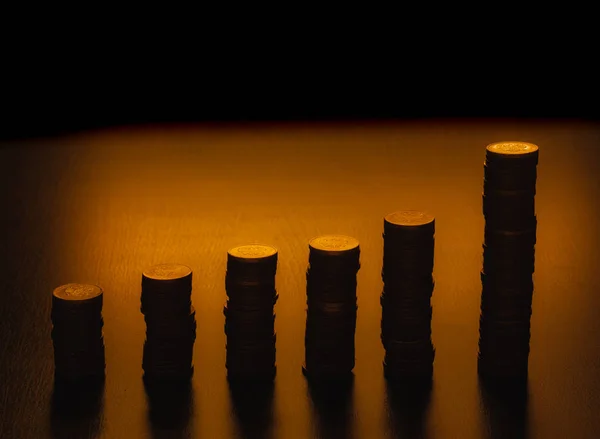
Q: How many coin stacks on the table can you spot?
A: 6